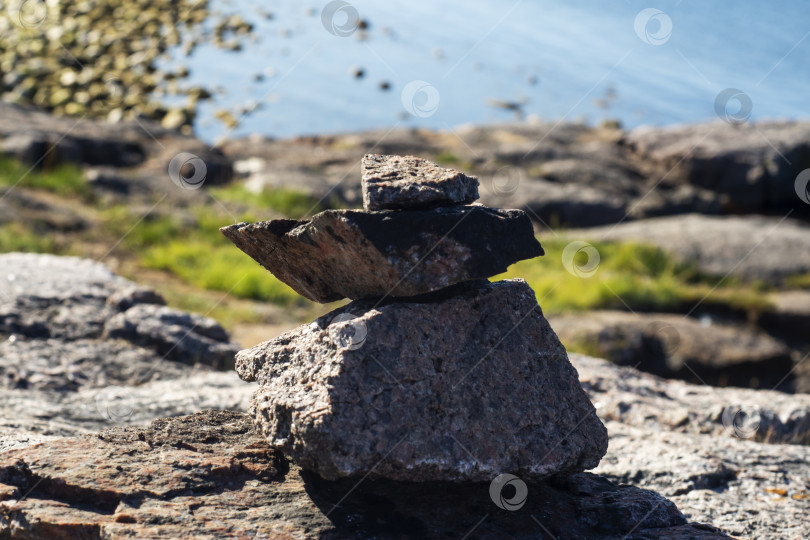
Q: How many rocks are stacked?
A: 3